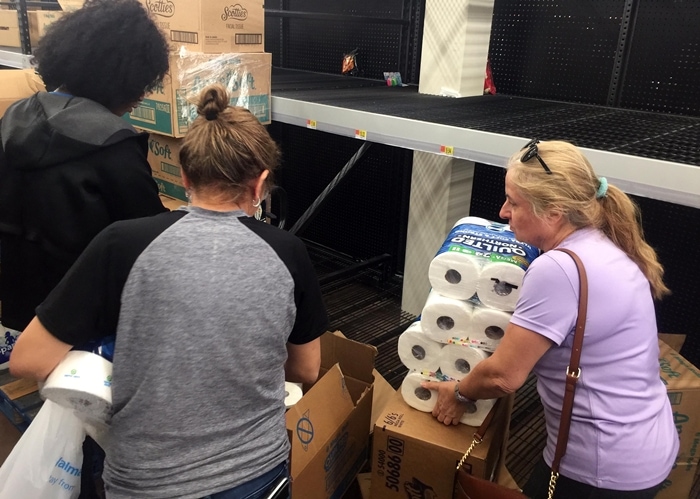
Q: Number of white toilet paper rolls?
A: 10